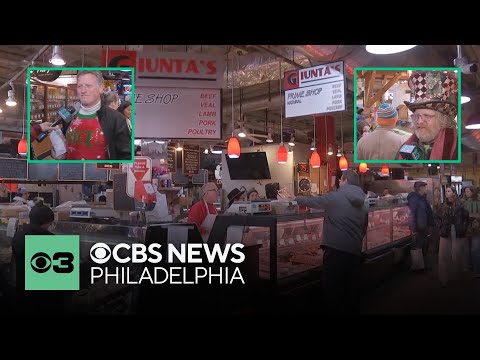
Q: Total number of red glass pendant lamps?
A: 7